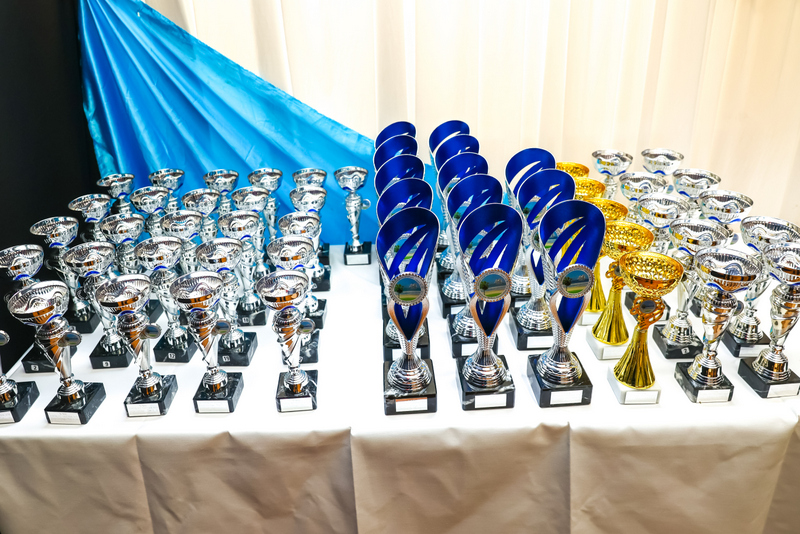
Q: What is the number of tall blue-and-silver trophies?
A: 13